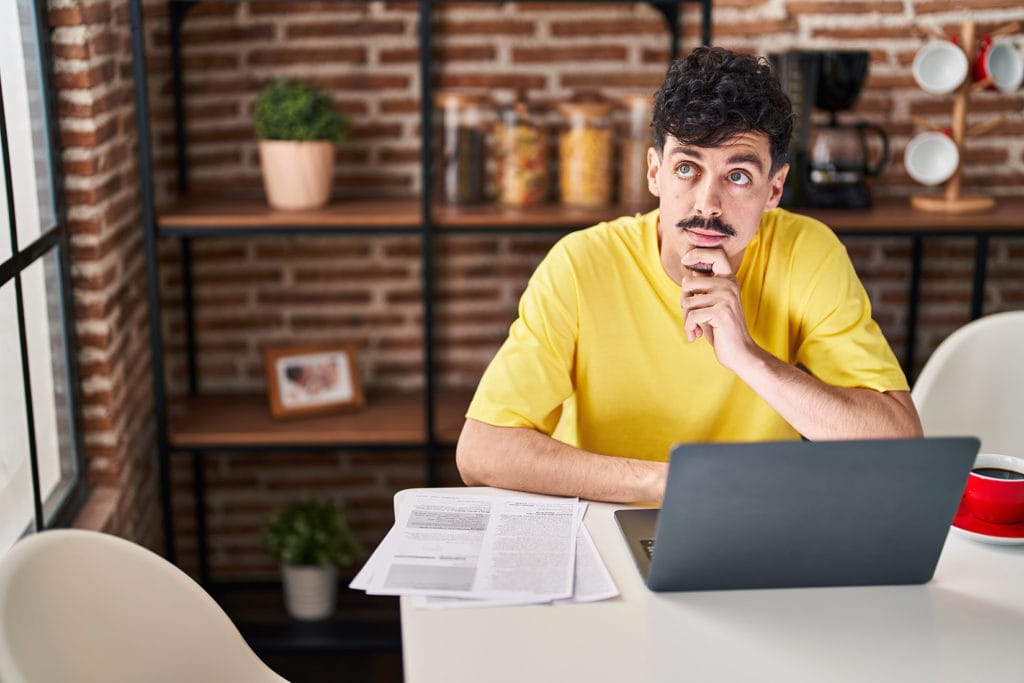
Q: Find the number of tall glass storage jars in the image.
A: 4